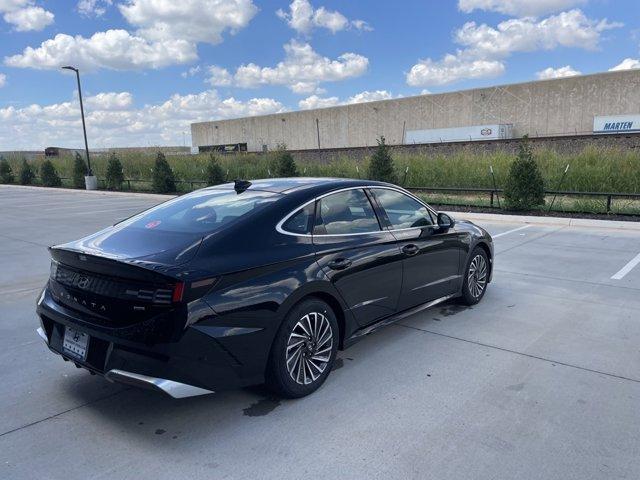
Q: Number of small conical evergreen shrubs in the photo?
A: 10